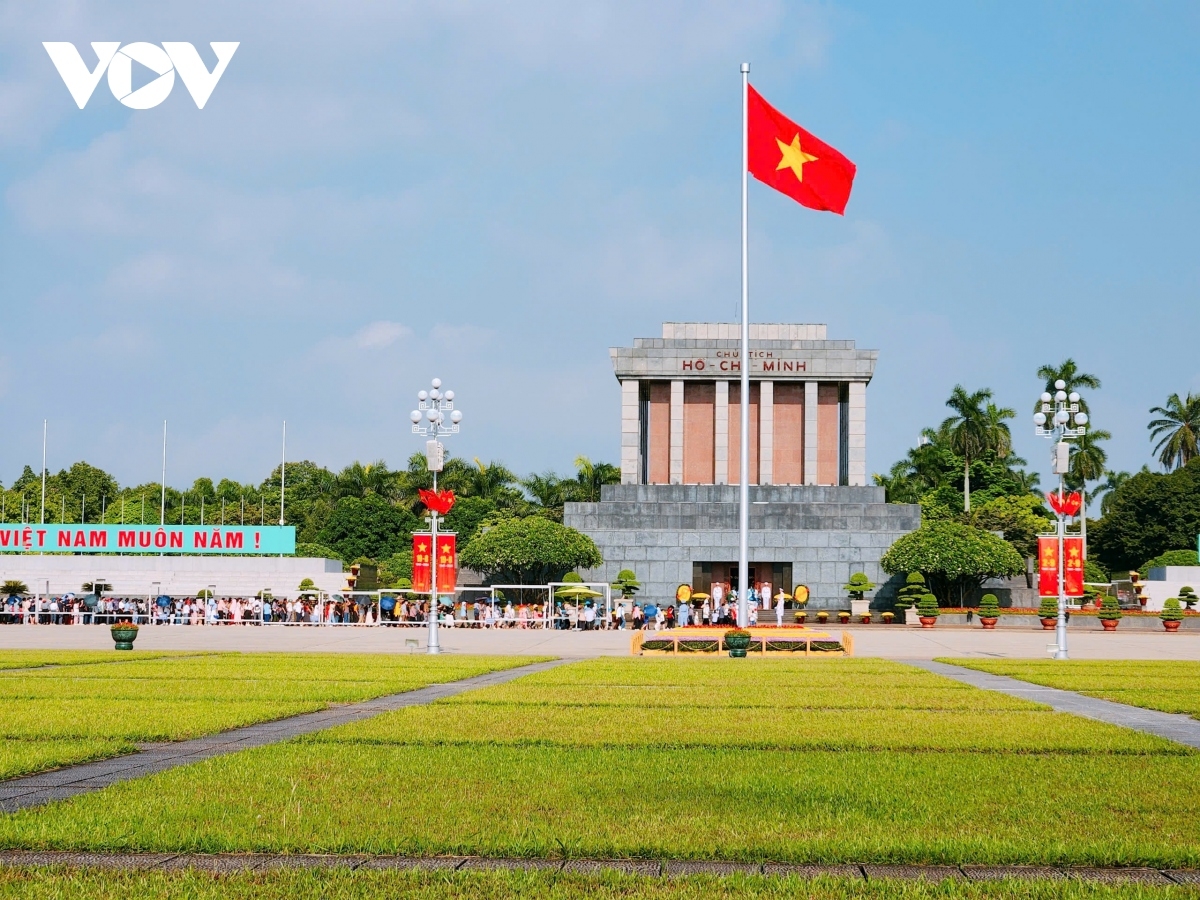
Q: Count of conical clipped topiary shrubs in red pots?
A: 5